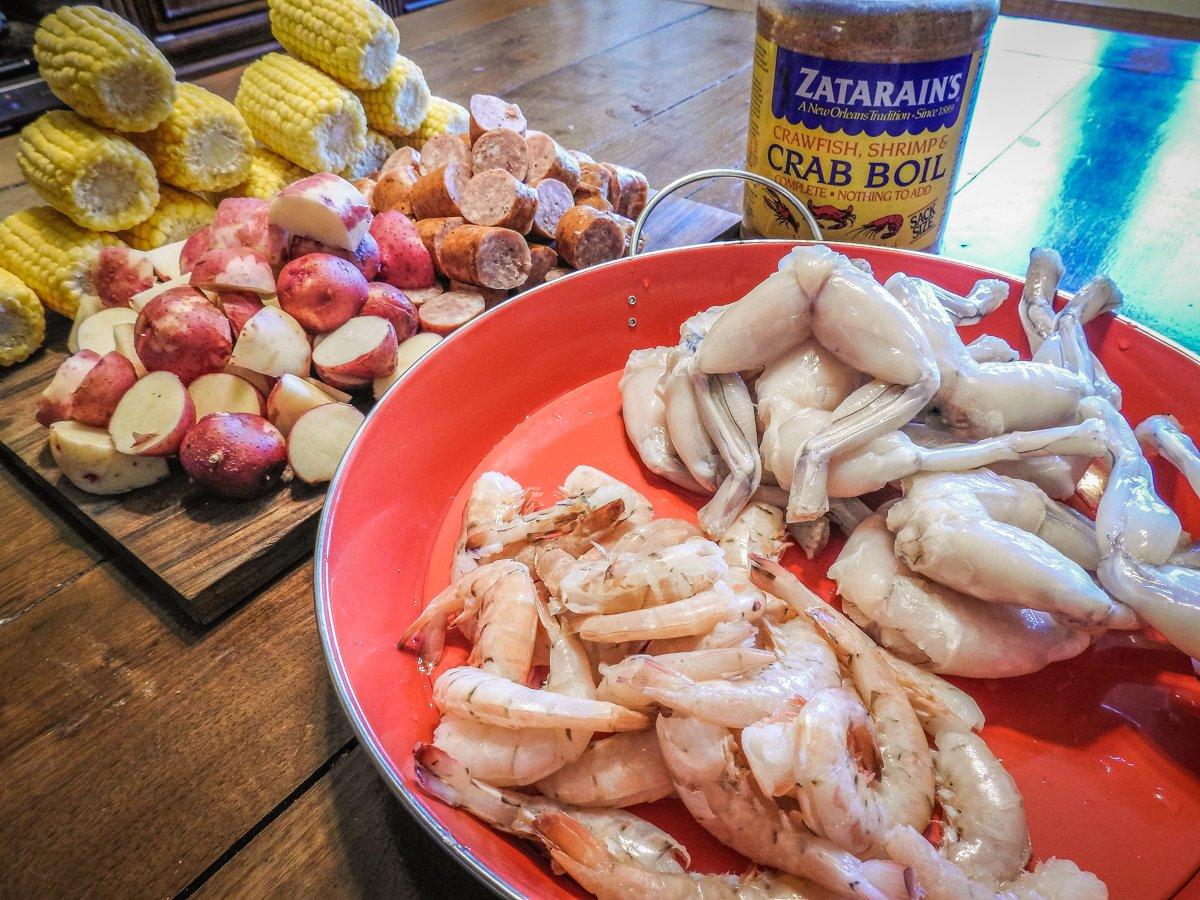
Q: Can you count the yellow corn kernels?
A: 12